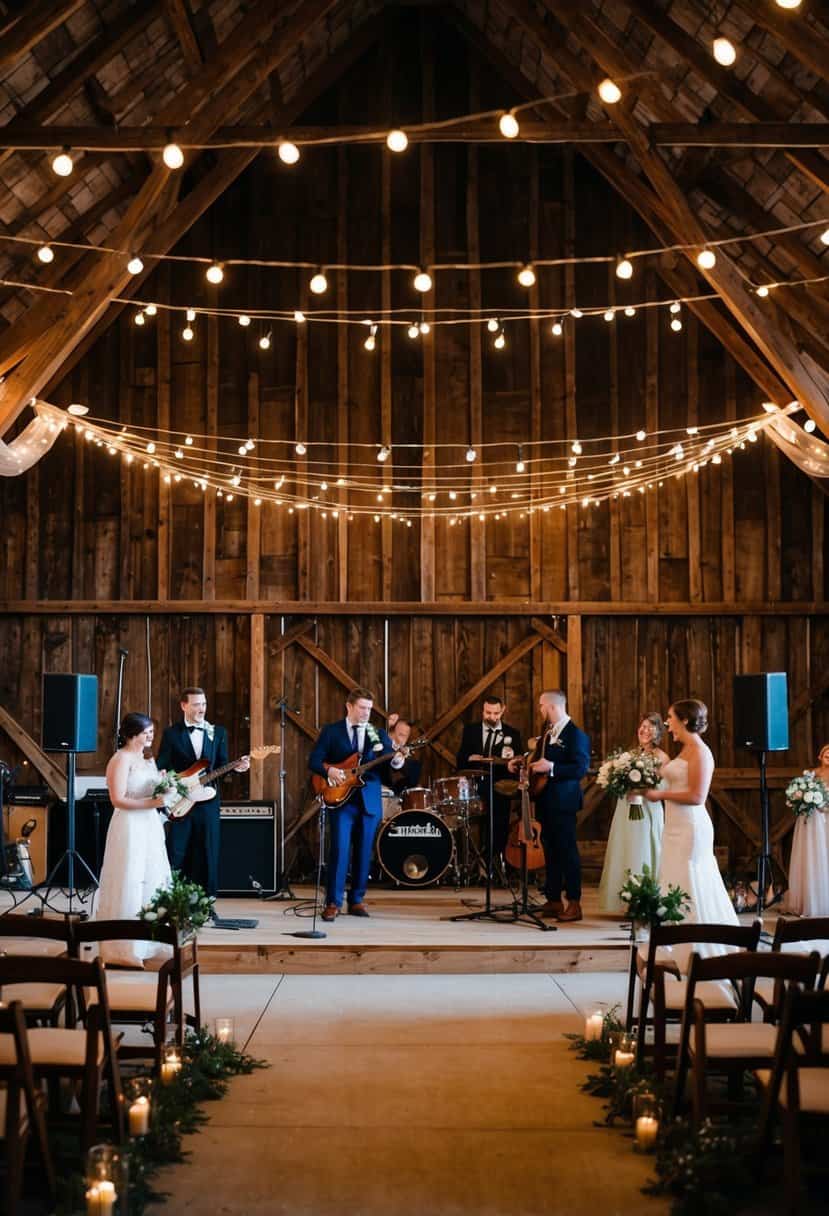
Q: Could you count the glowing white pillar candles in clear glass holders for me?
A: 7